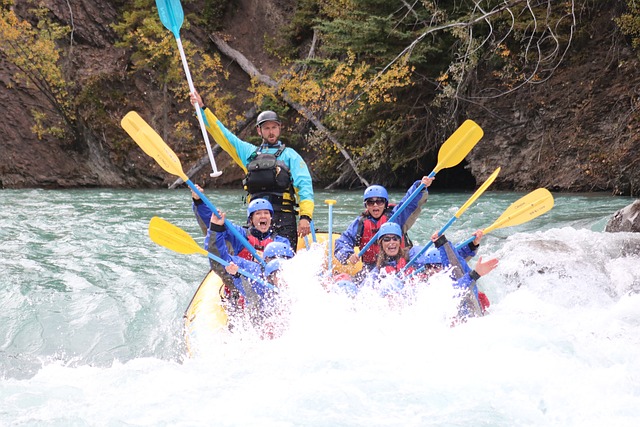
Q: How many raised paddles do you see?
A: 6